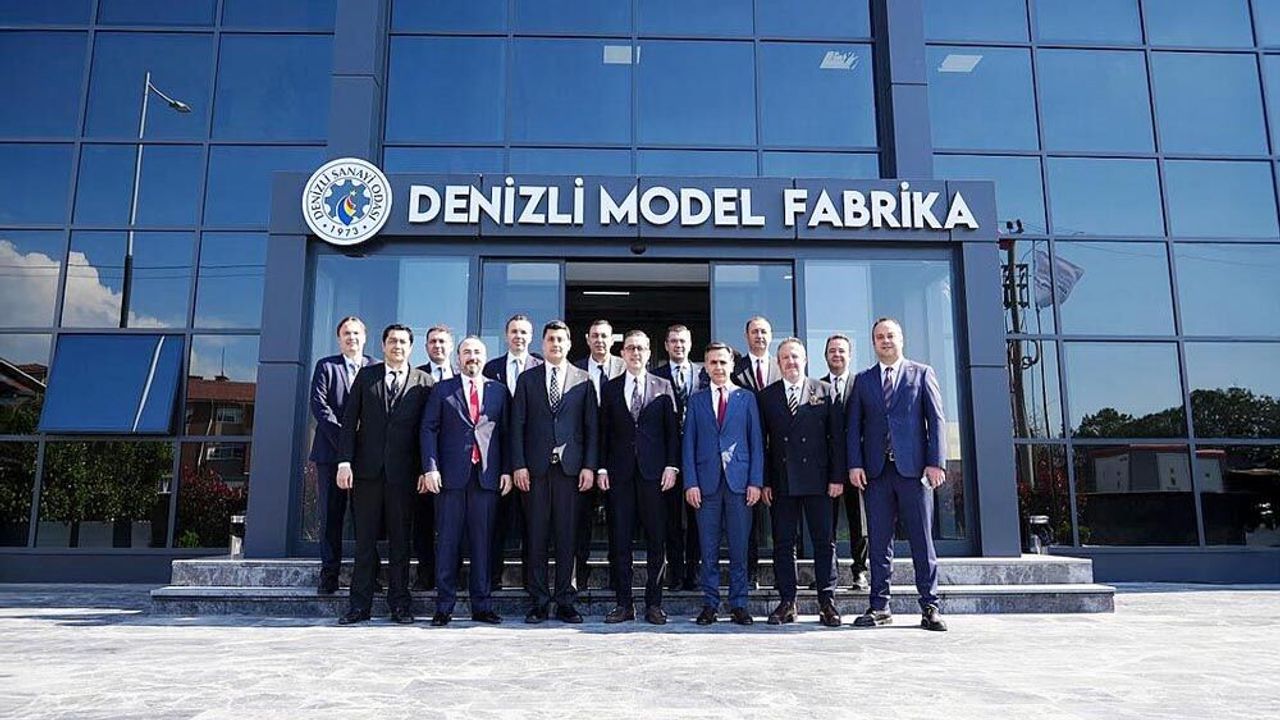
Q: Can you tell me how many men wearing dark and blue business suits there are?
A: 14